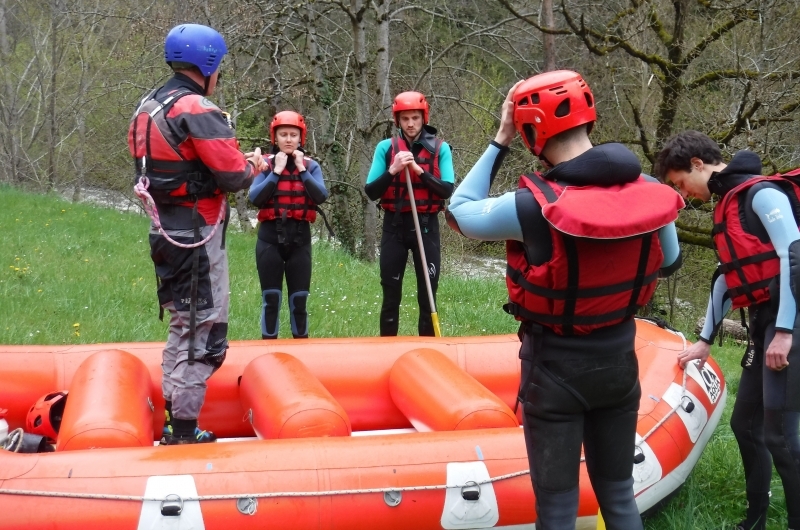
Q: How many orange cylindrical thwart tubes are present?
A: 3